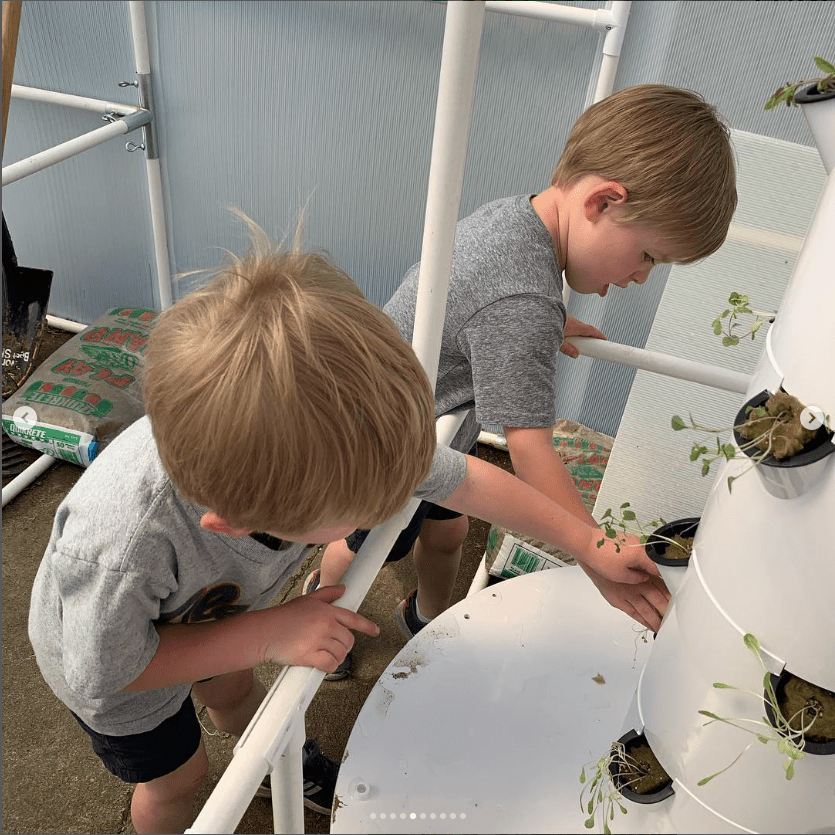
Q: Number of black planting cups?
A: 5